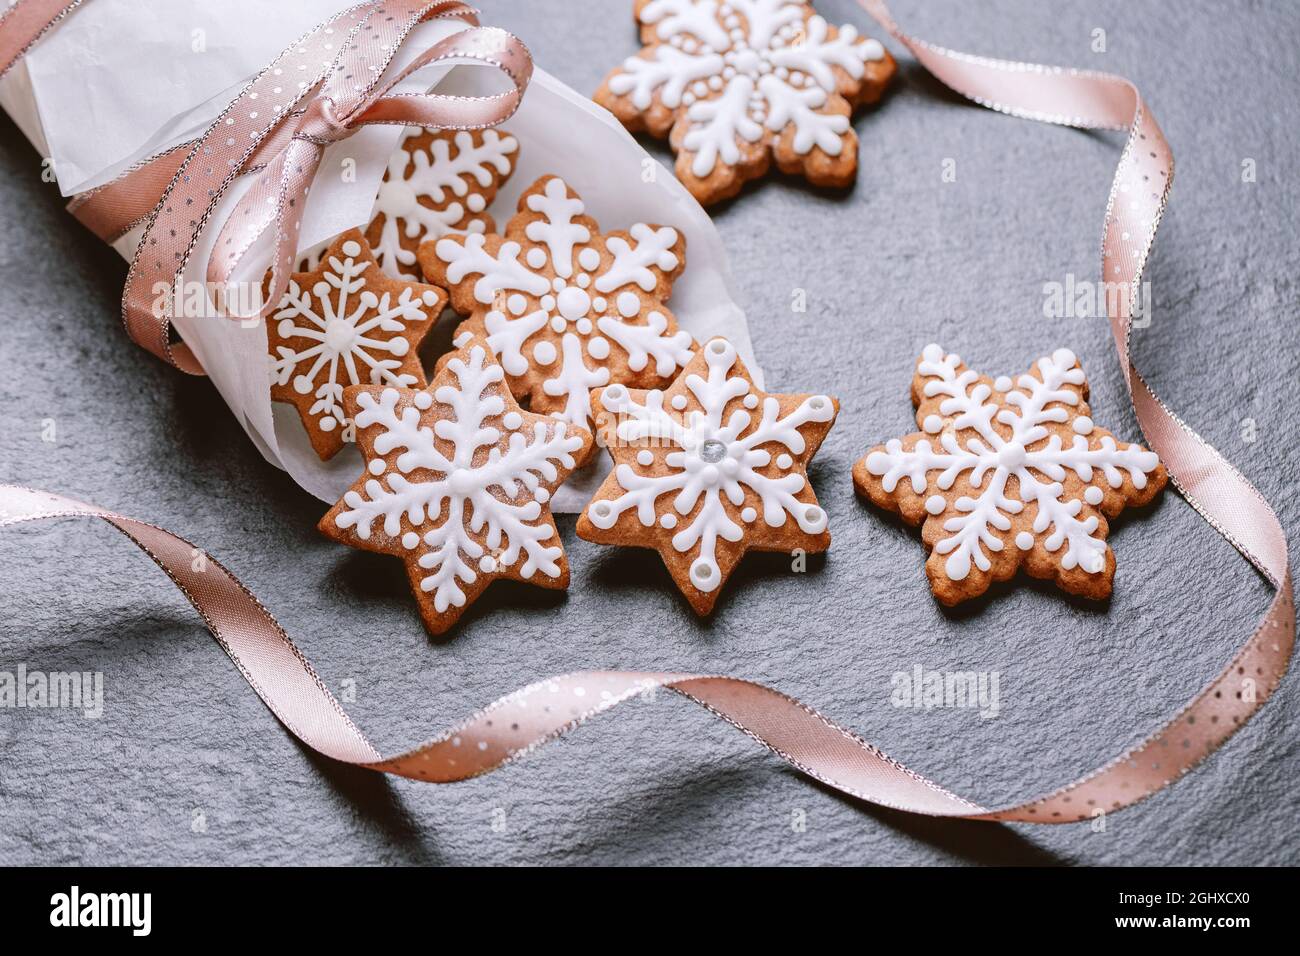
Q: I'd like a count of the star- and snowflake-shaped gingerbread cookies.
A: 7